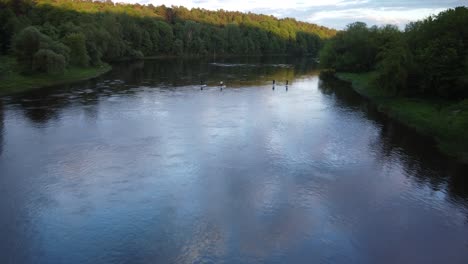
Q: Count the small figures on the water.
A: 4